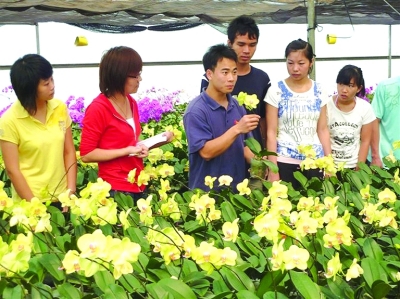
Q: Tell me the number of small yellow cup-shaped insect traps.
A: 2